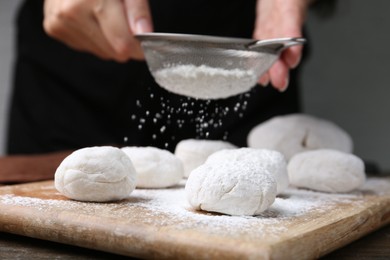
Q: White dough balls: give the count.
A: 7